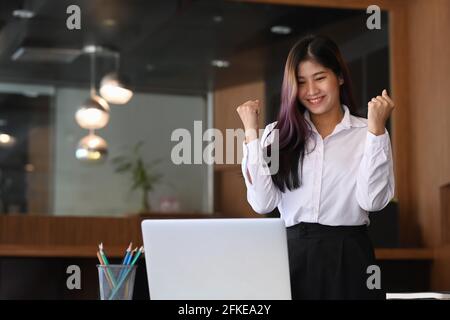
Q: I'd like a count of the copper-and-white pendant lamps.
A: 3